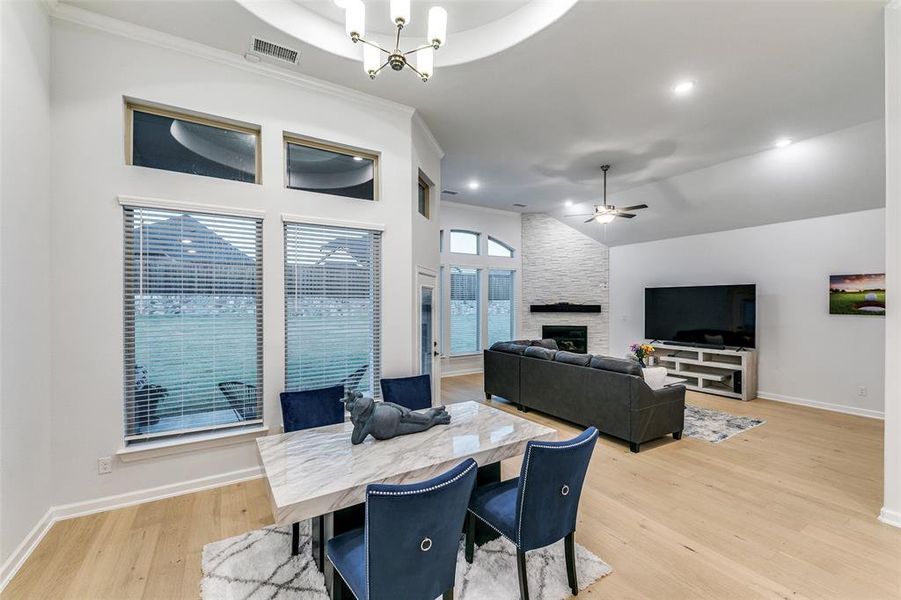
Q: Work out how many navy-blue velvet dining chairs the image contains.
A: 4